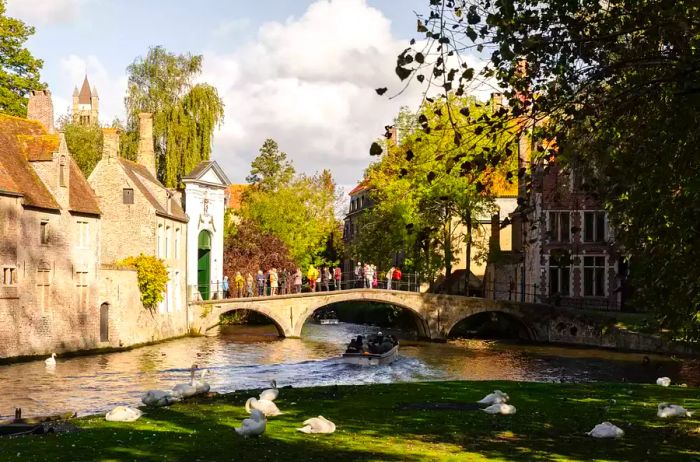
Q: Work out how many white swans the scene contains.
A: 14